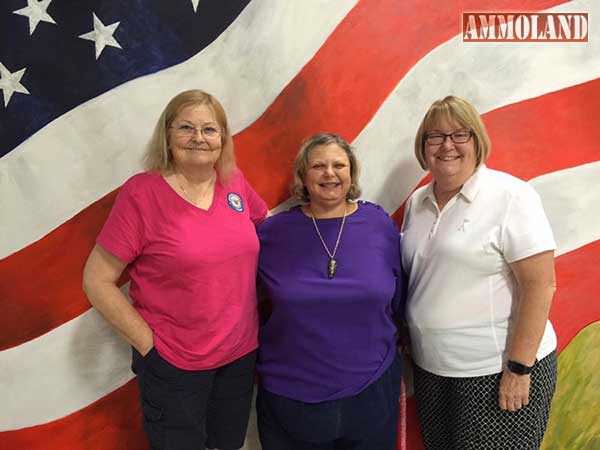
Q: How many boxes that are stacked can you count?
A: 0